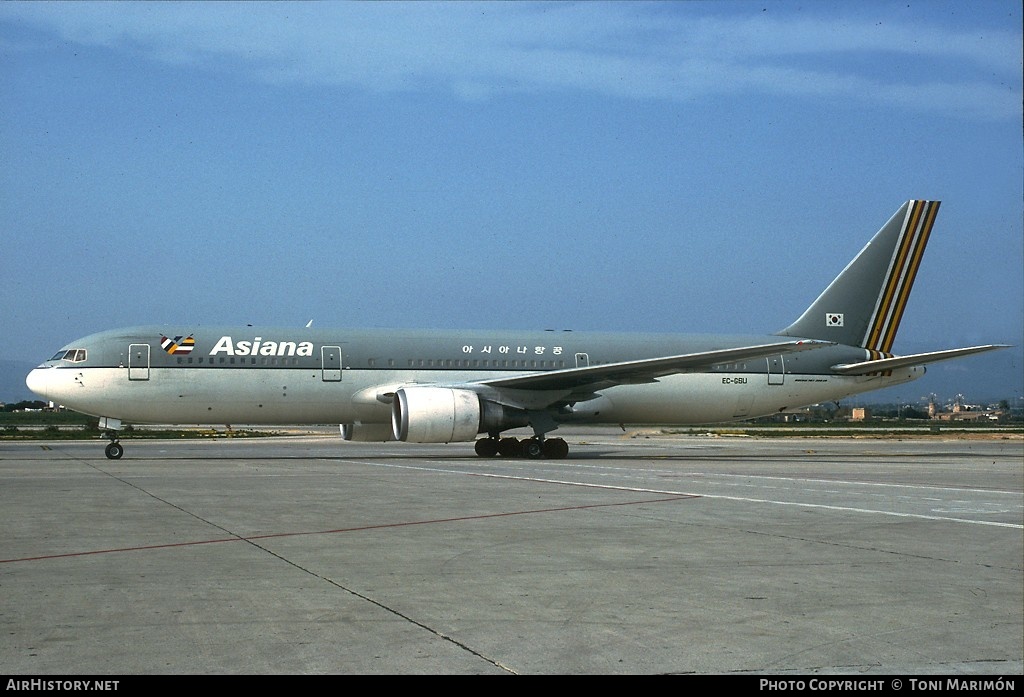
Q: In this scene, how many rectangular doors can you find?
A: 4